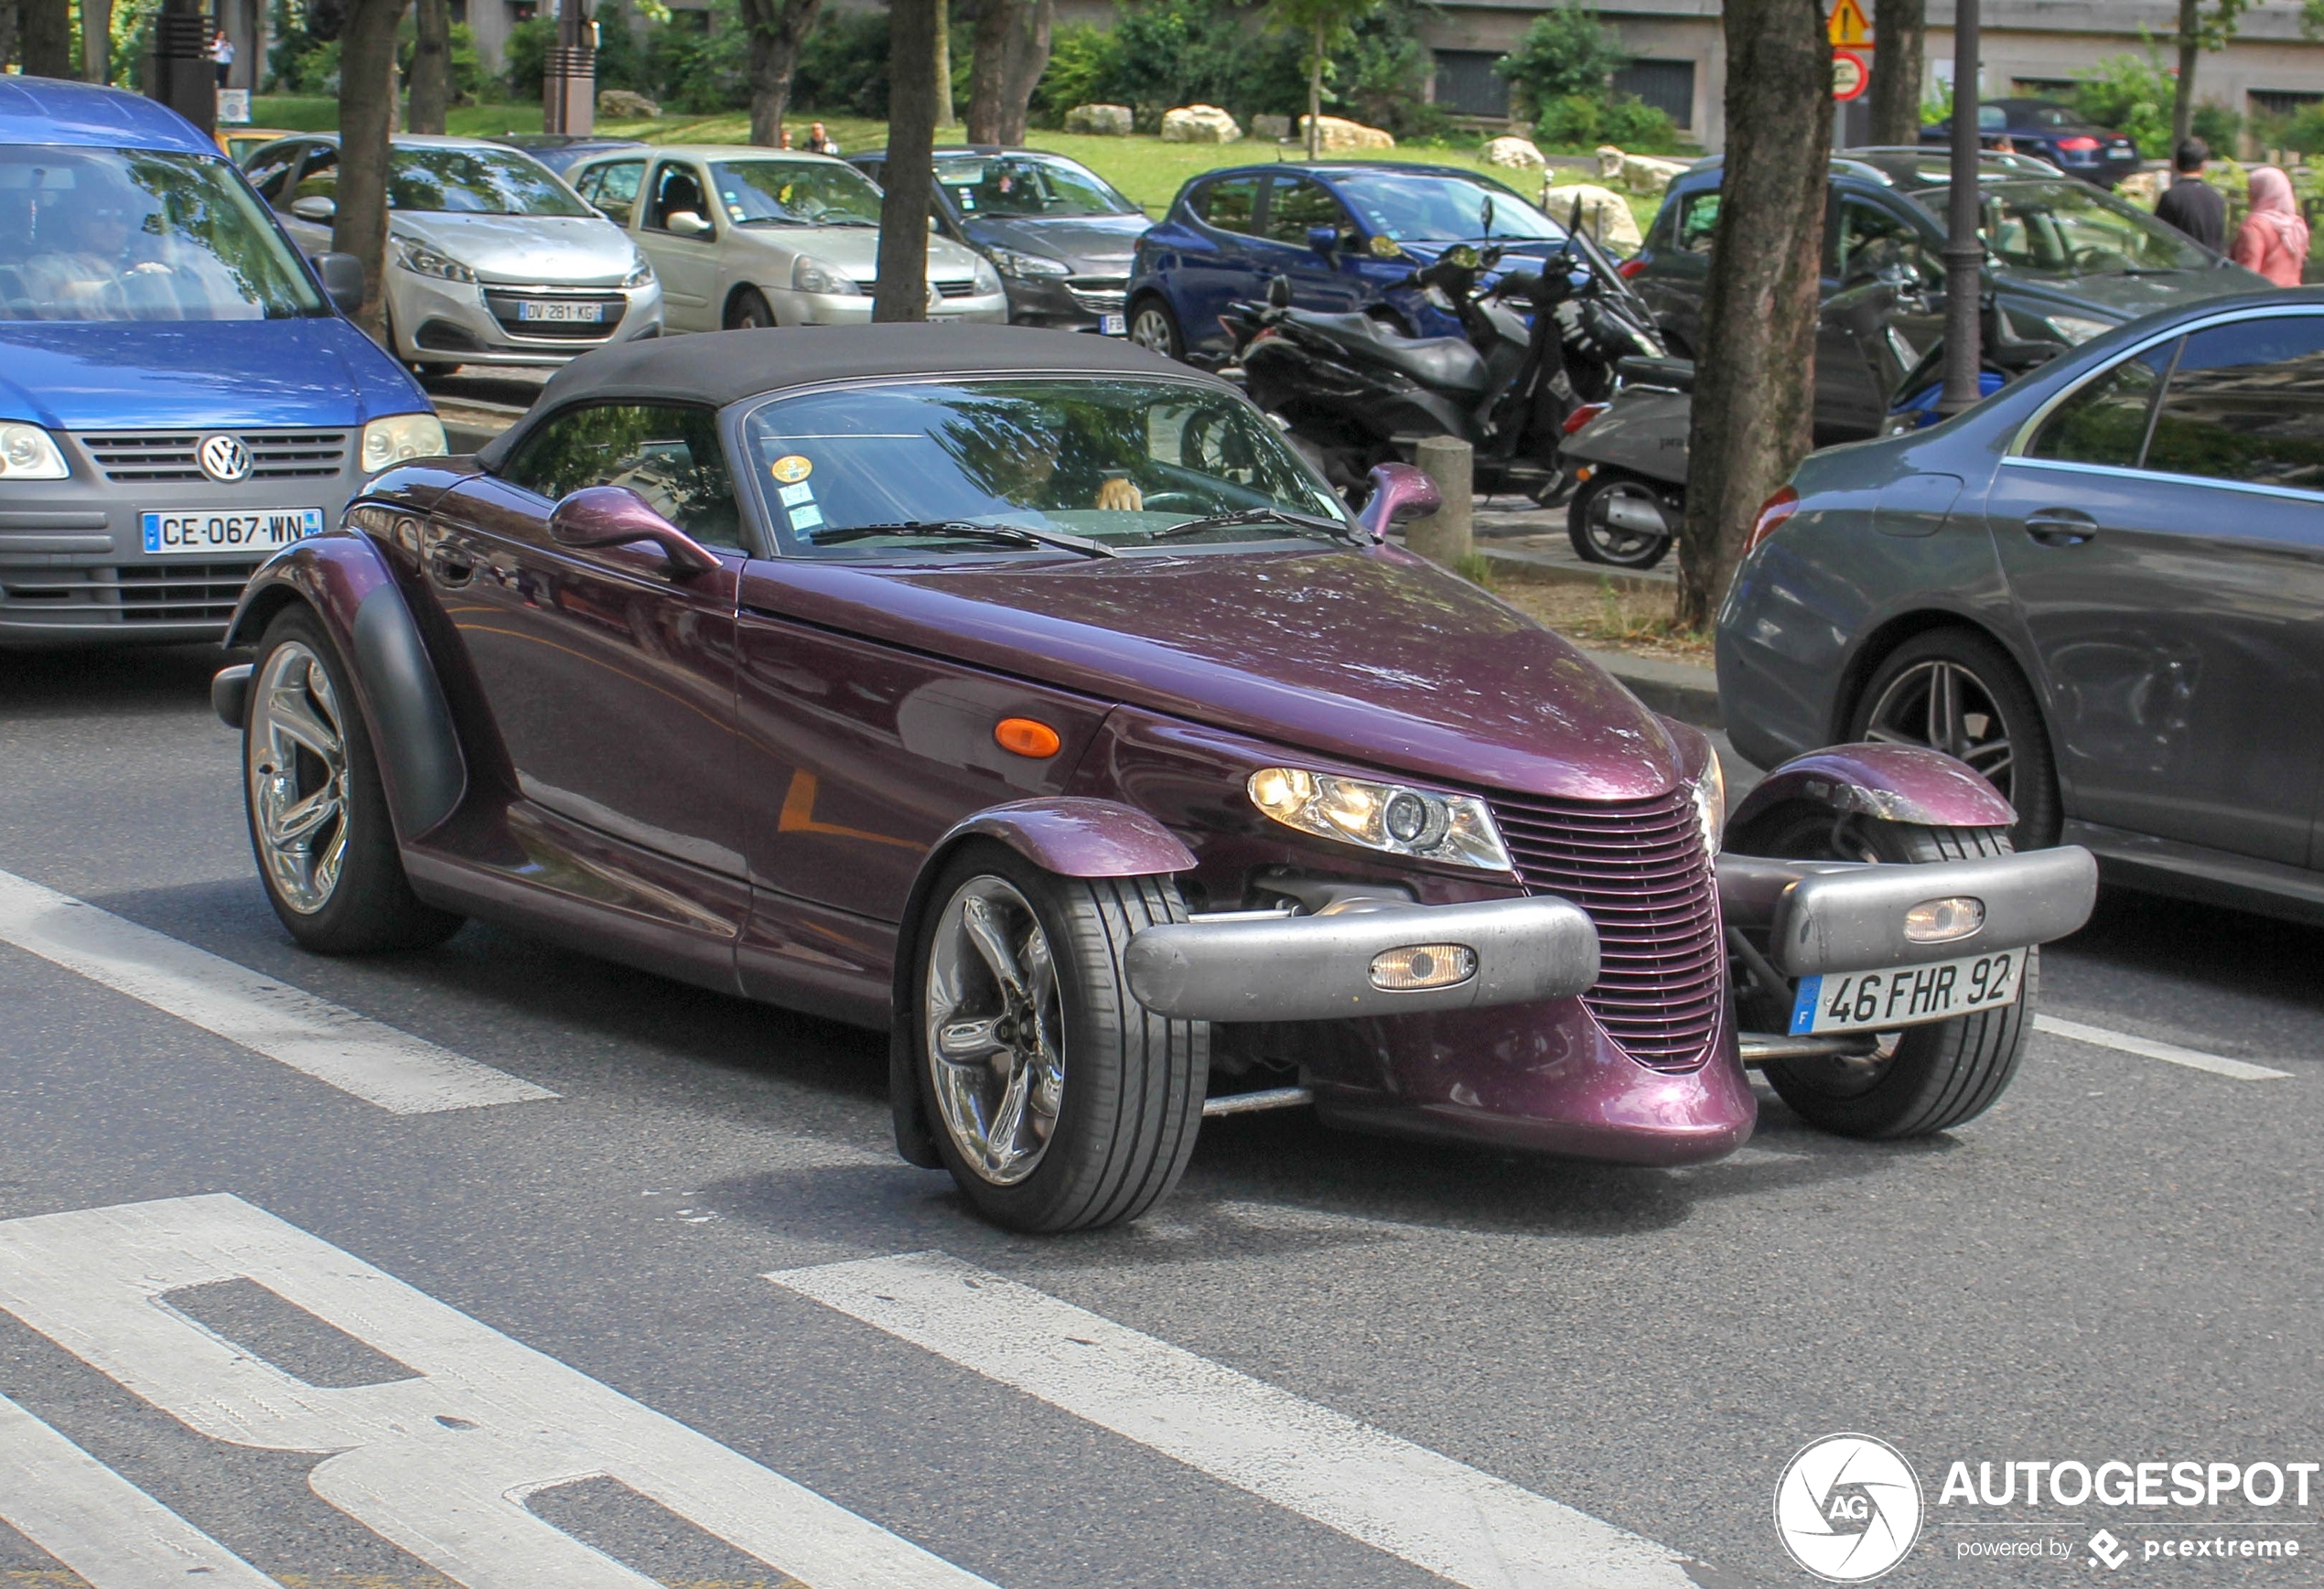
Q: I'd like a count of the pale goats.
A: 0